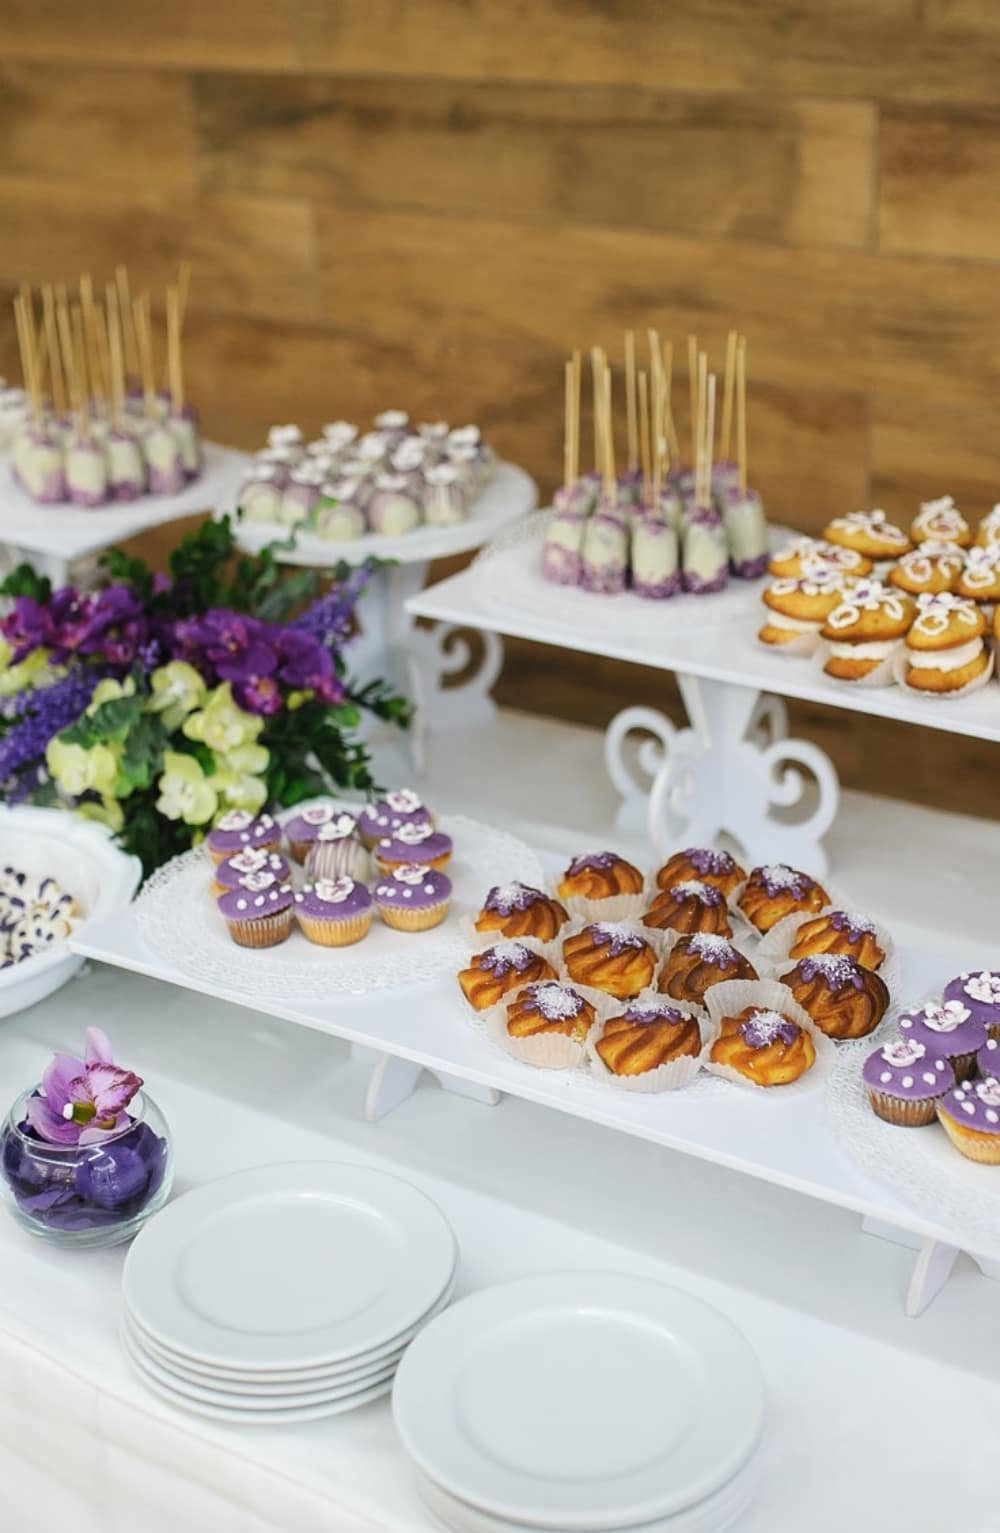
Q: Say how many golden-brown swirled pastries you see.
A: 13